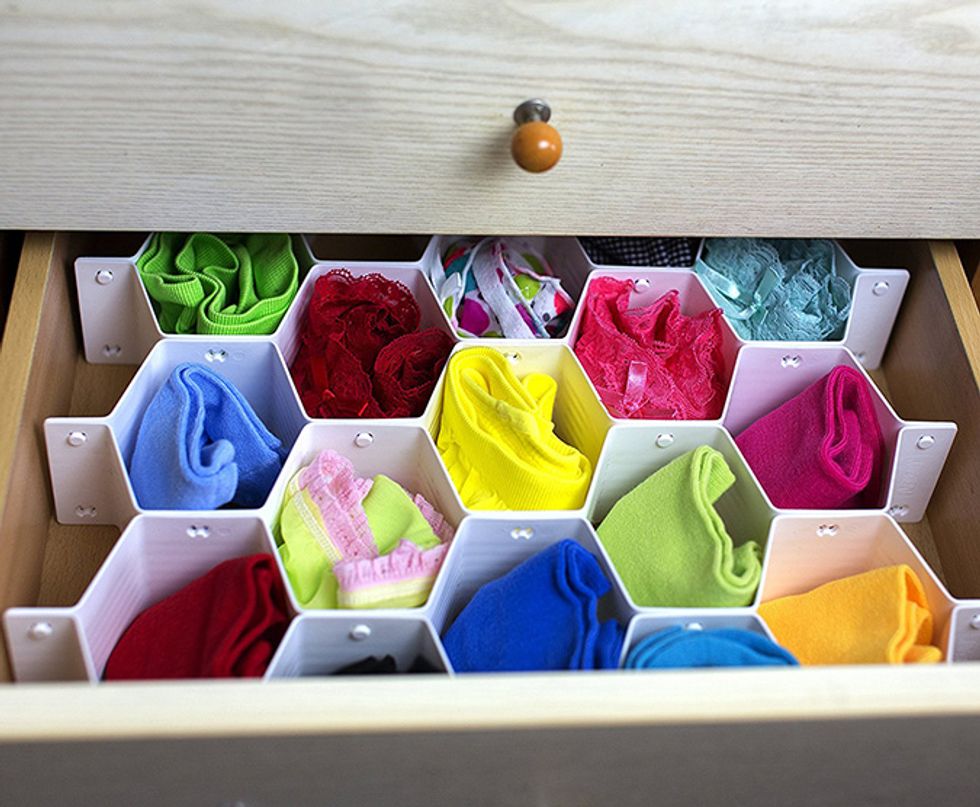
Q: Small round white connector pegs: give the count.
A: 11